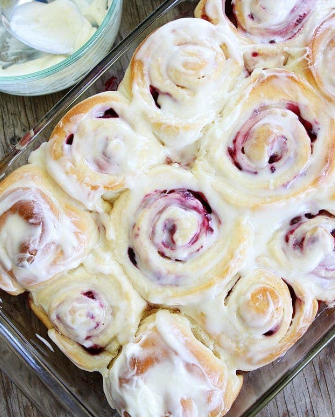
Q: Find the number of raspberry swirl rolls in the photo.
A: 11